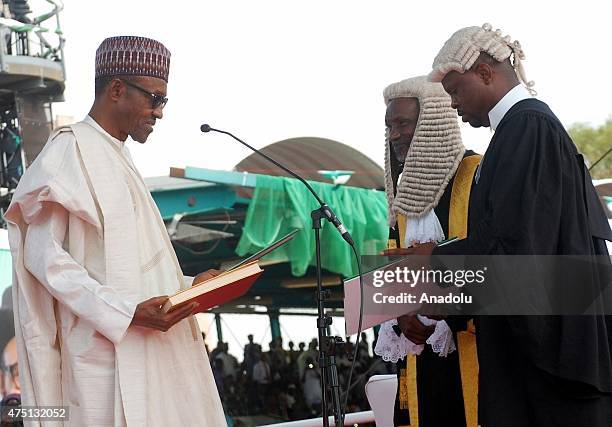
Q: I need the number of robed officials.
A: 2